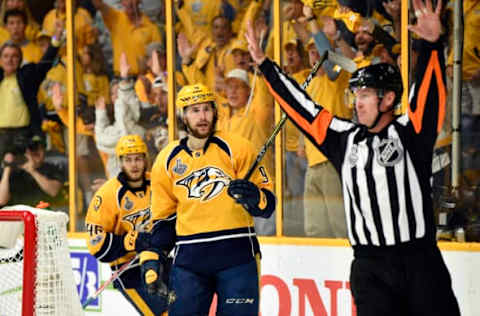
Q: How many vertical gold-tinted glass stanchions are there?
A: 4